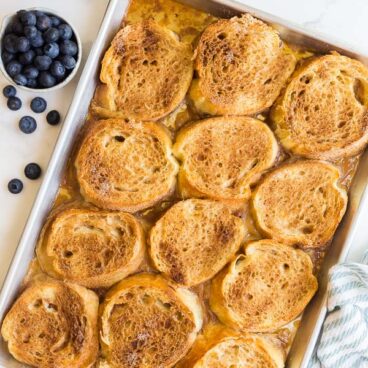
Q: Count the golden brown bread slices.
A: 12